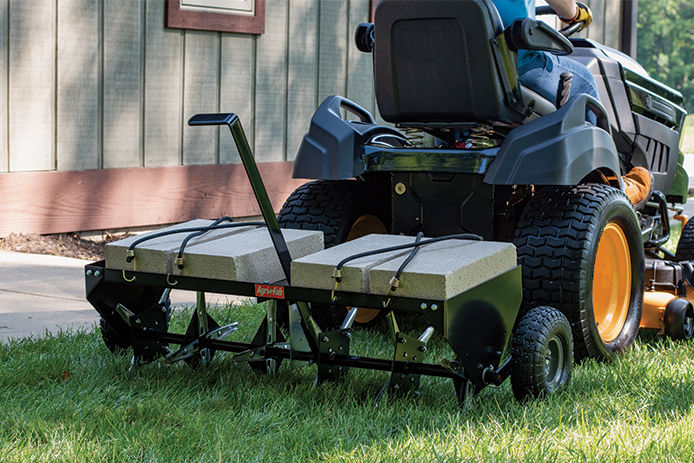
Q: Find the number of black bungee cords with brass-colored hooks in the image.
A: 4